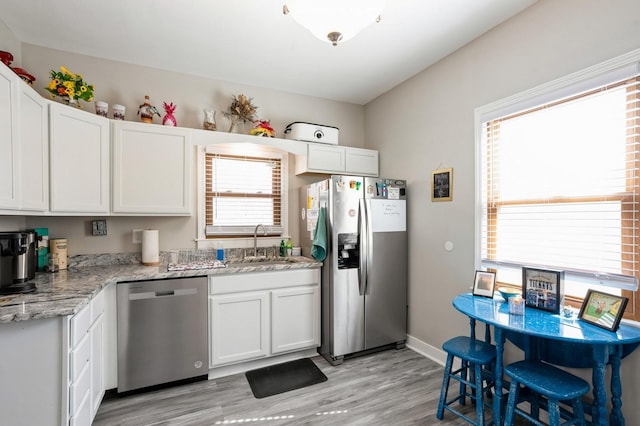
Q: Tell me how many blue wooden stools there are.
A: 2